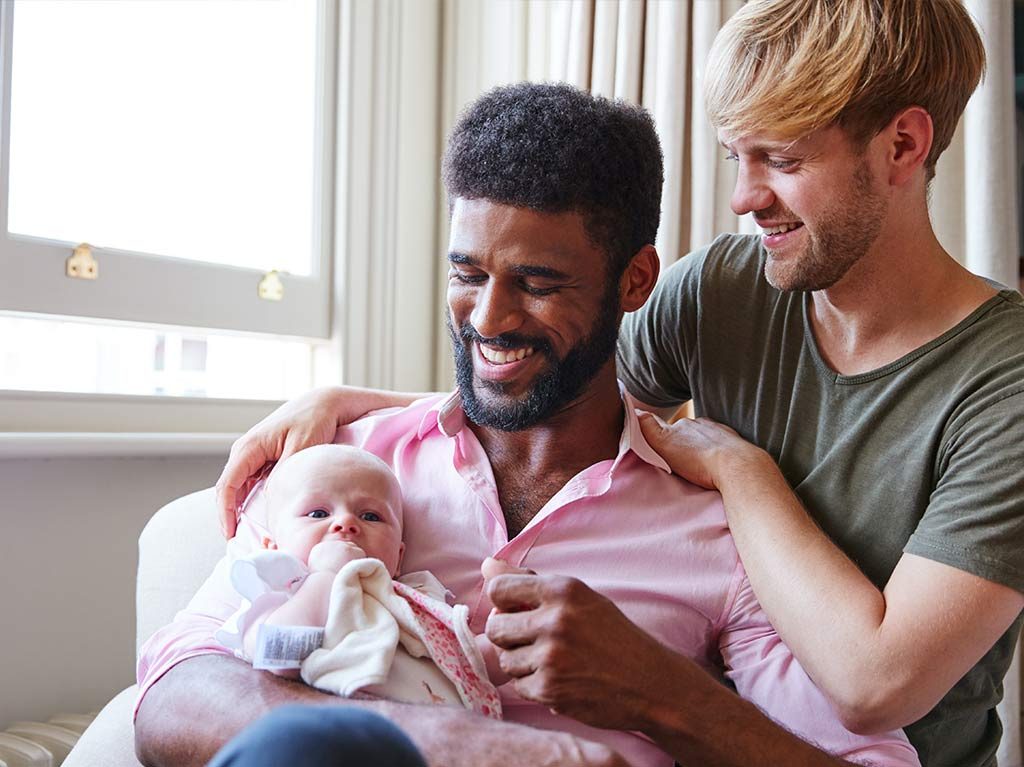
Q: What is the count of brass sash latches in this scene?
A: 2